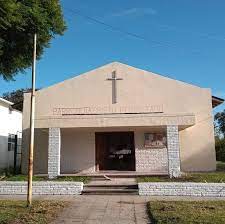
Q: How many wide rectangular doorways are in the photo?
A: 1